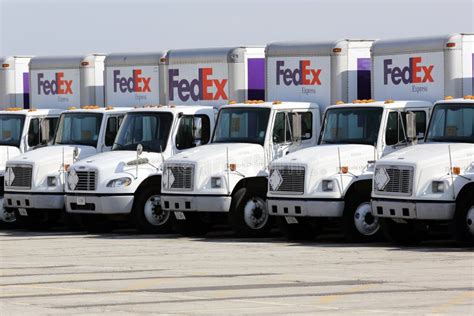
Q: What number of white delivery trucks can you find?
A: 6